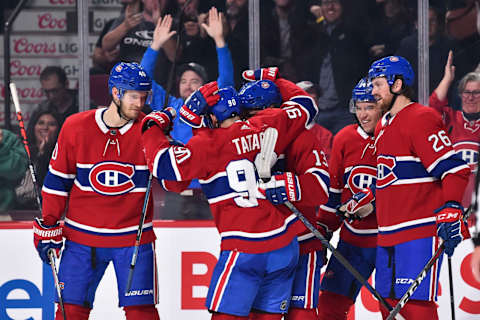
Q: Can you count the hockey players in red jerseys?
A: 5